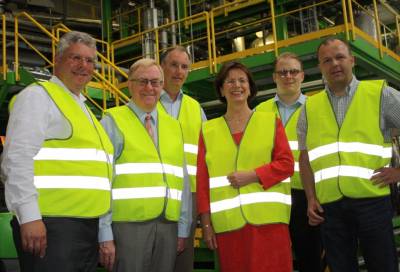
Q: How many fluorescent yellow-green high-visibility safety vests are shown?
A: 6